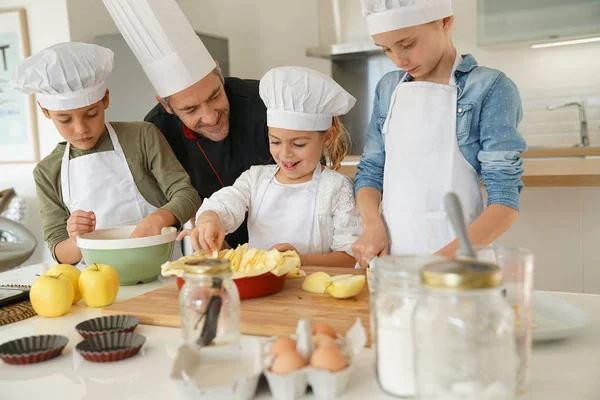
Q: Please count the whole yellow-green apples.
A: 3